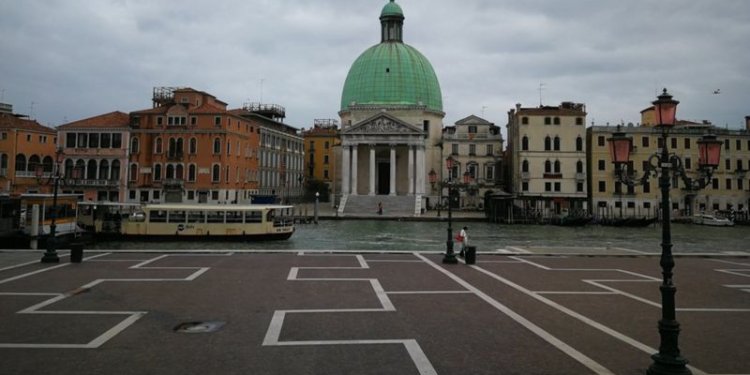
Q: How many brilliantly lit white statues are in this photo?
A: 0